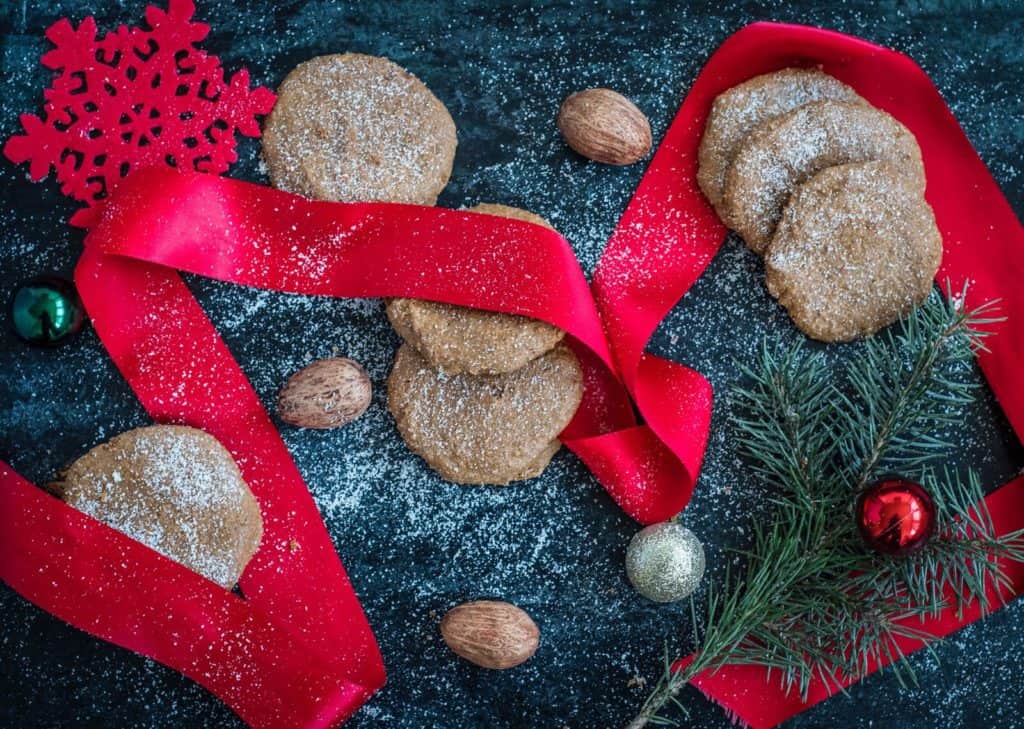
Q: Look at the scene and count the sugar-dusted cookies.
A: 7